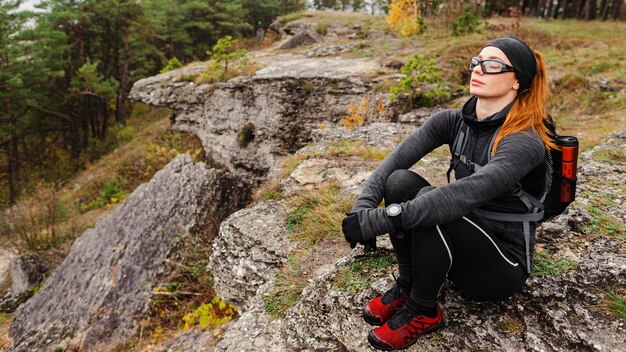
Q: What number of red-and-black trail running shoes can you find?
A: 2